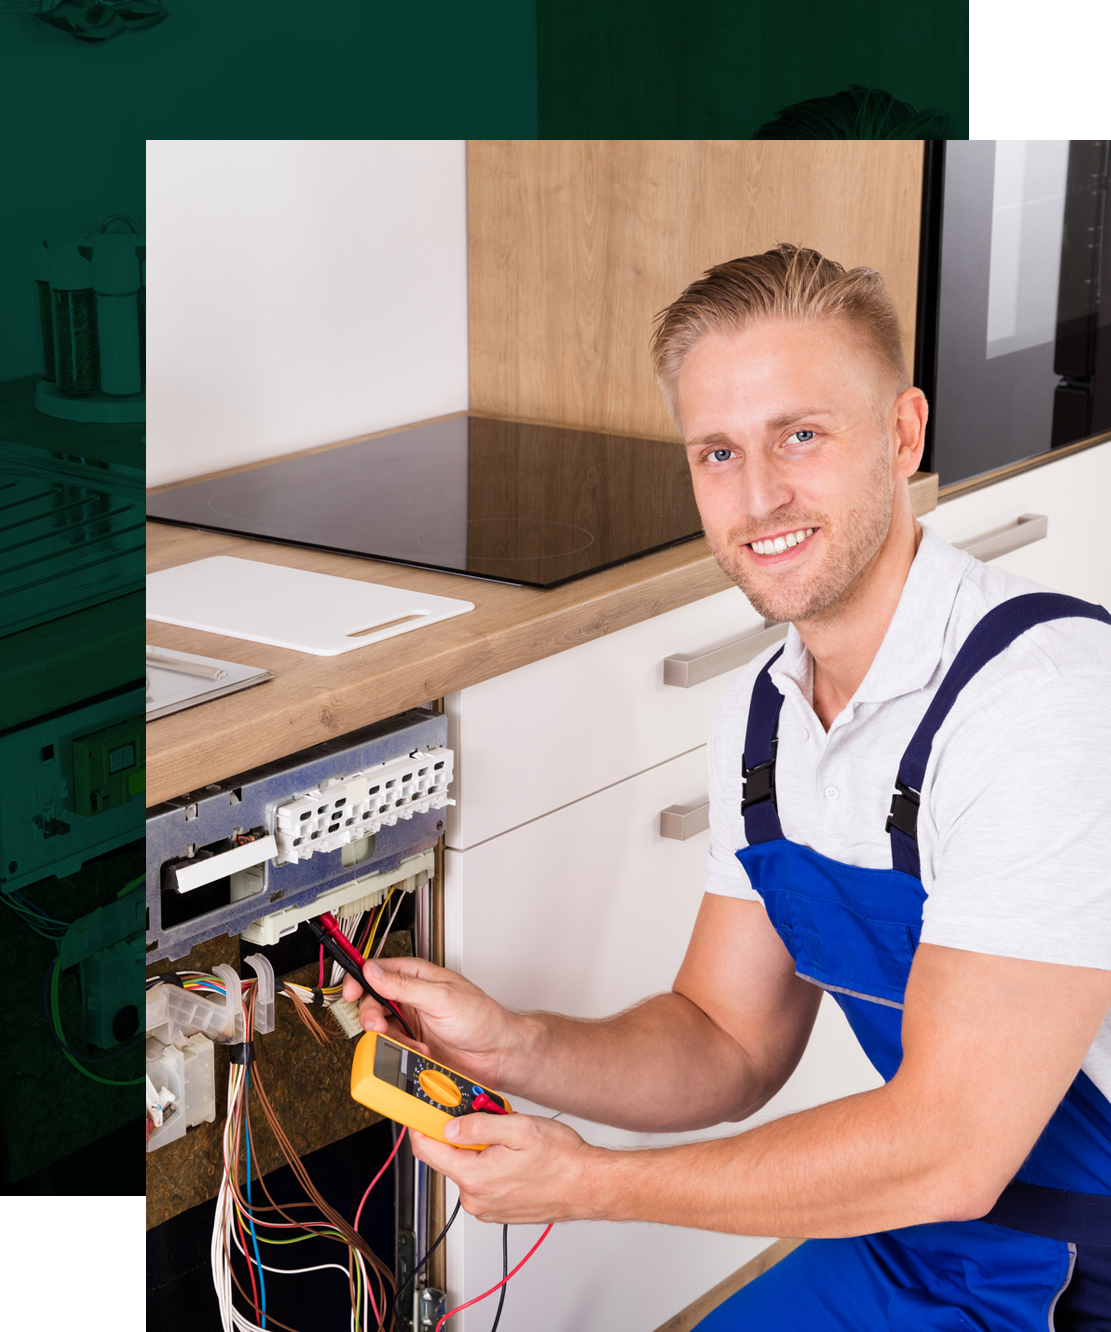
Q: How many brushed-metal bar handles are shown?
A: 3